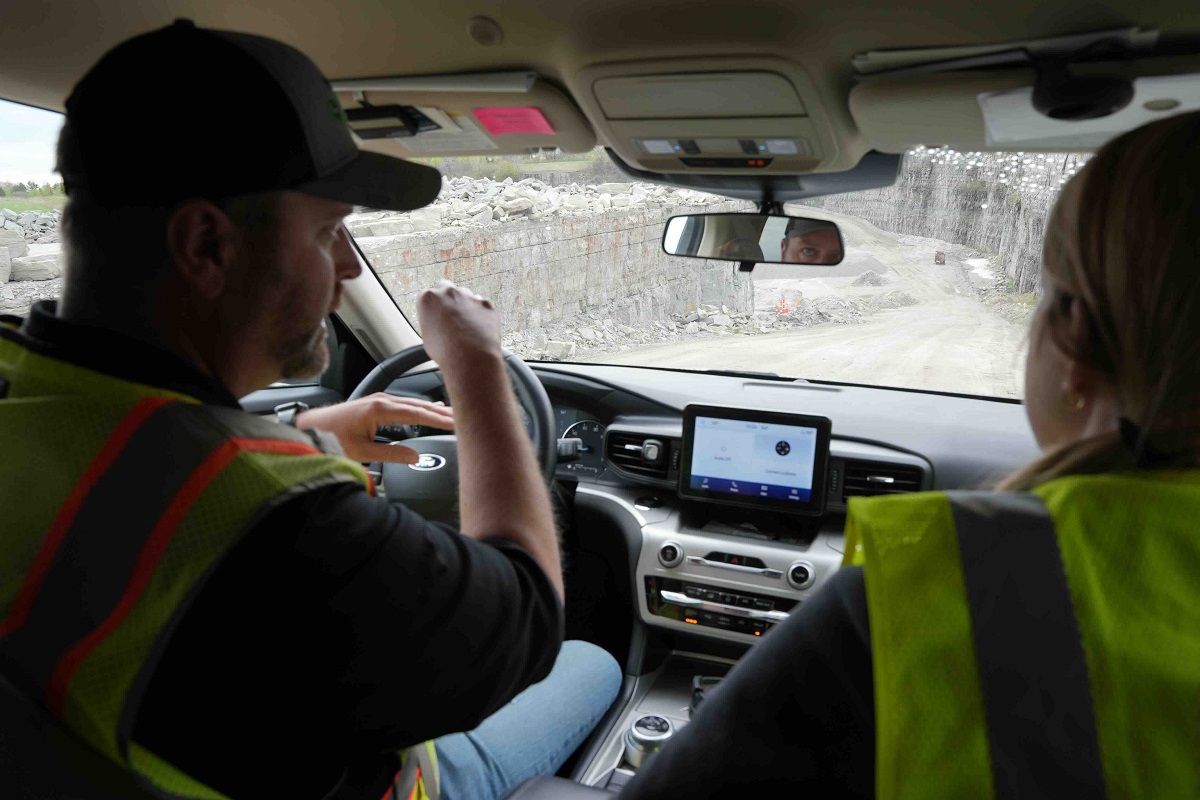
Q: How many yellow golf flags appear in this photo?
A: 0